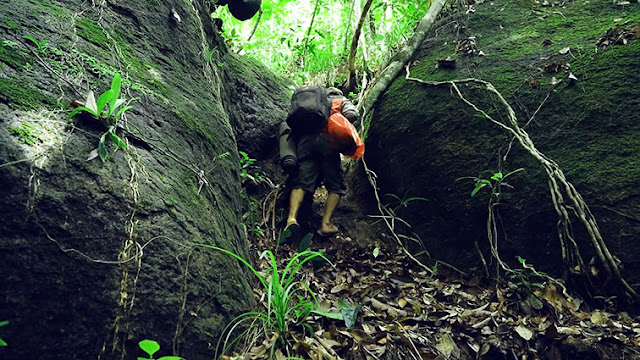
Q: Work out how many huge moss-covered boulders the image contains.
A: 2